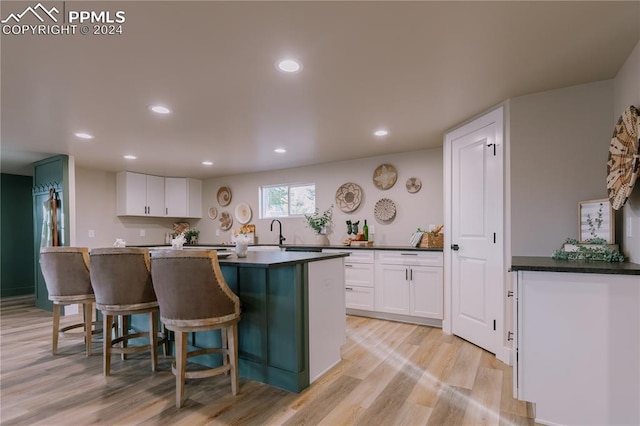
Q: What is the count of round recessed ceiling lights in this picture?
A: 7